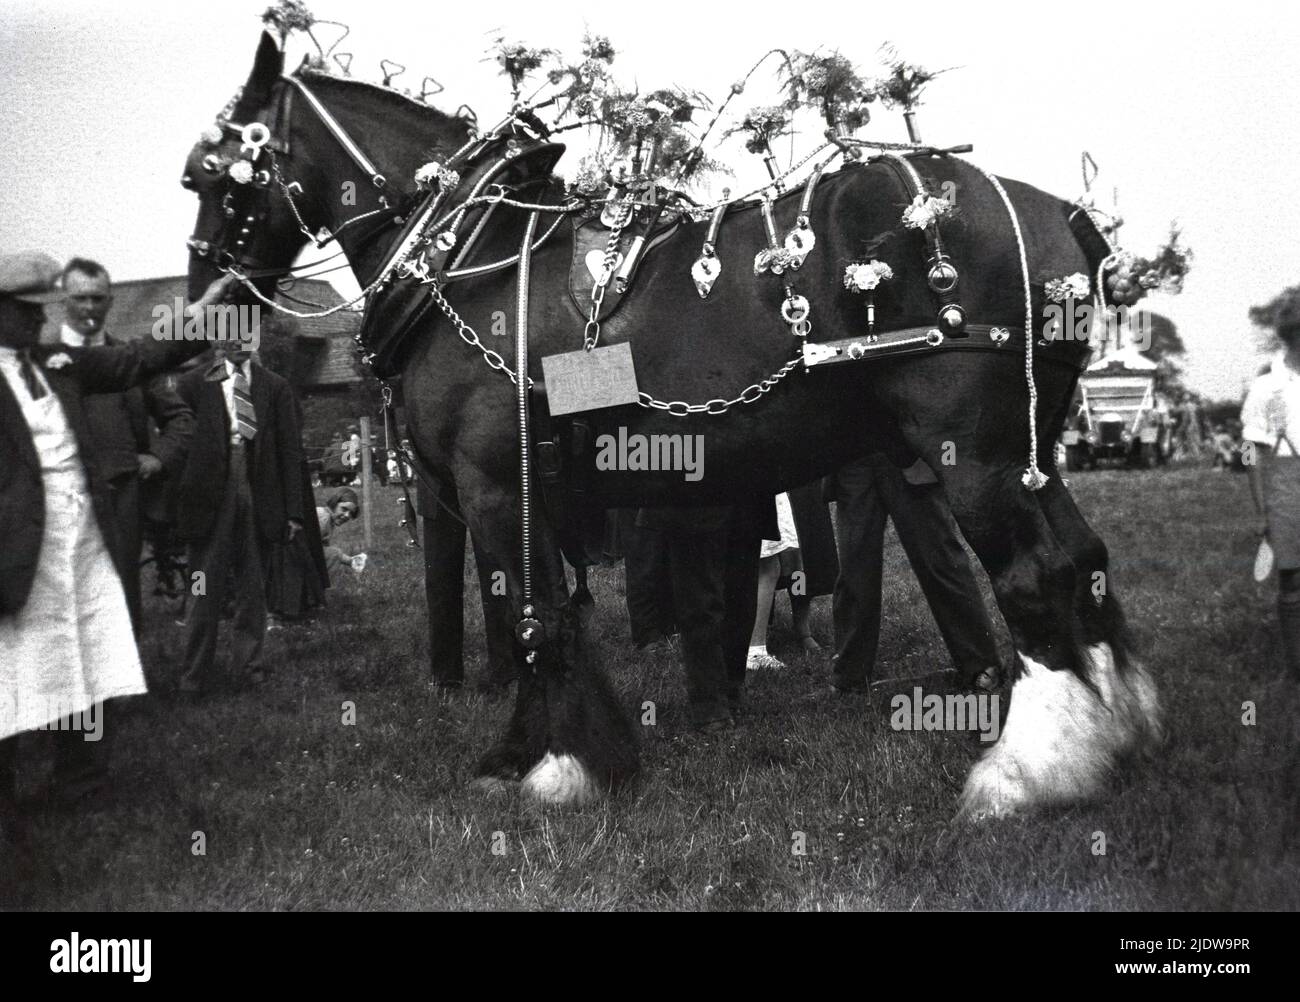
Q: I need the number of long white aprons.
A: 1